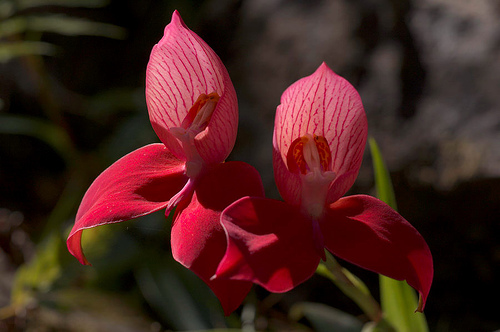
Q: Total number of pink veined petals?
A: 2